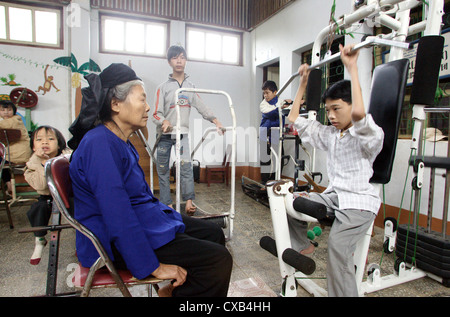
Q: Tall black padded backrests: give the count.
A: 1